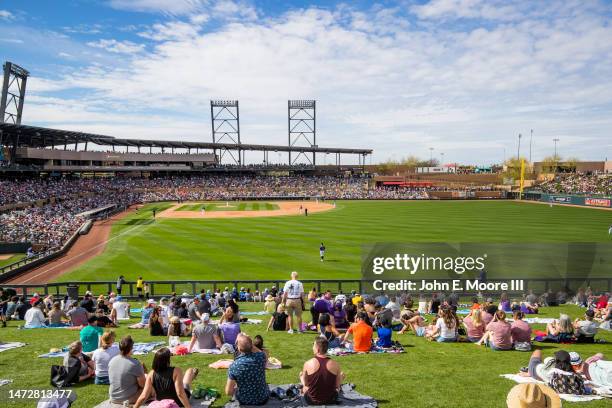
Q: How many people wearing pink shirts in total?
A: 4